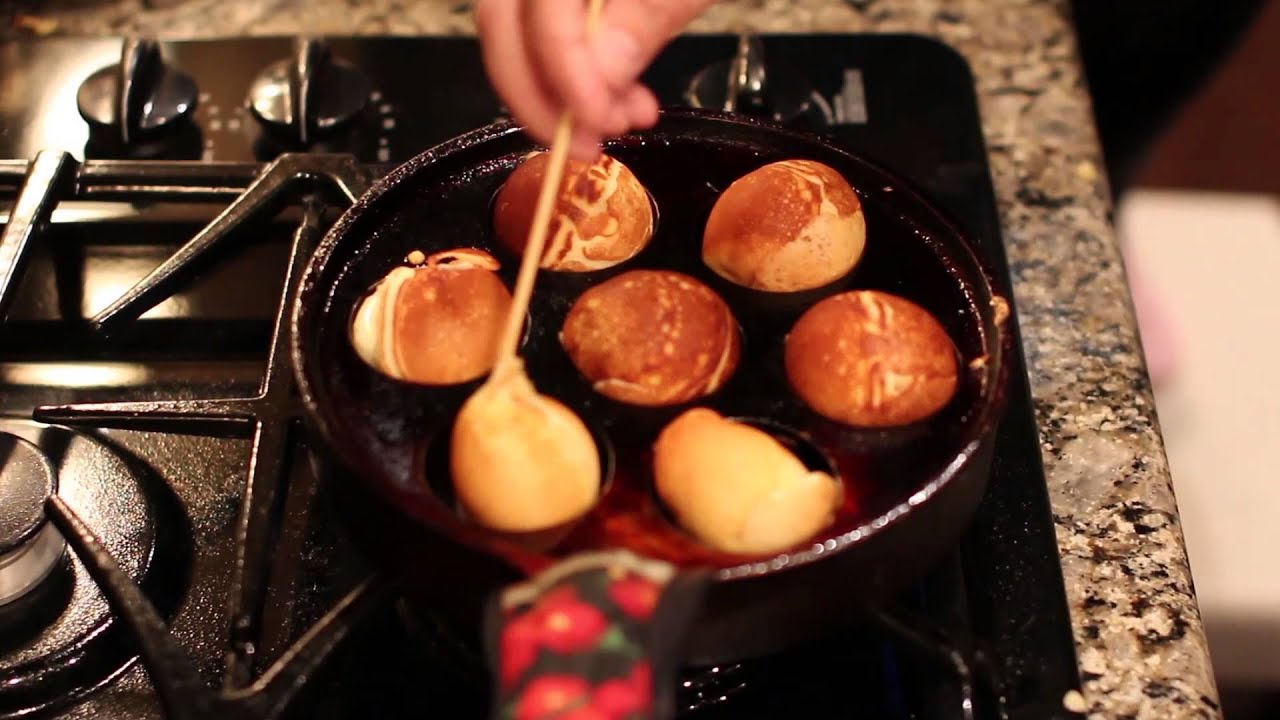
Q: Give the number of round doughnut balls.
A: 7